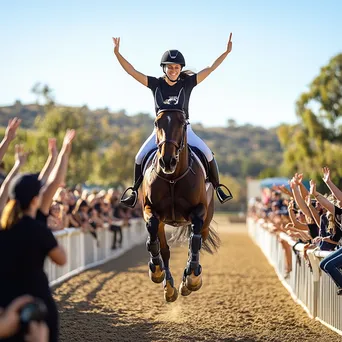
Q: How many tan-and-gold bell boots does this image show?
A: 4